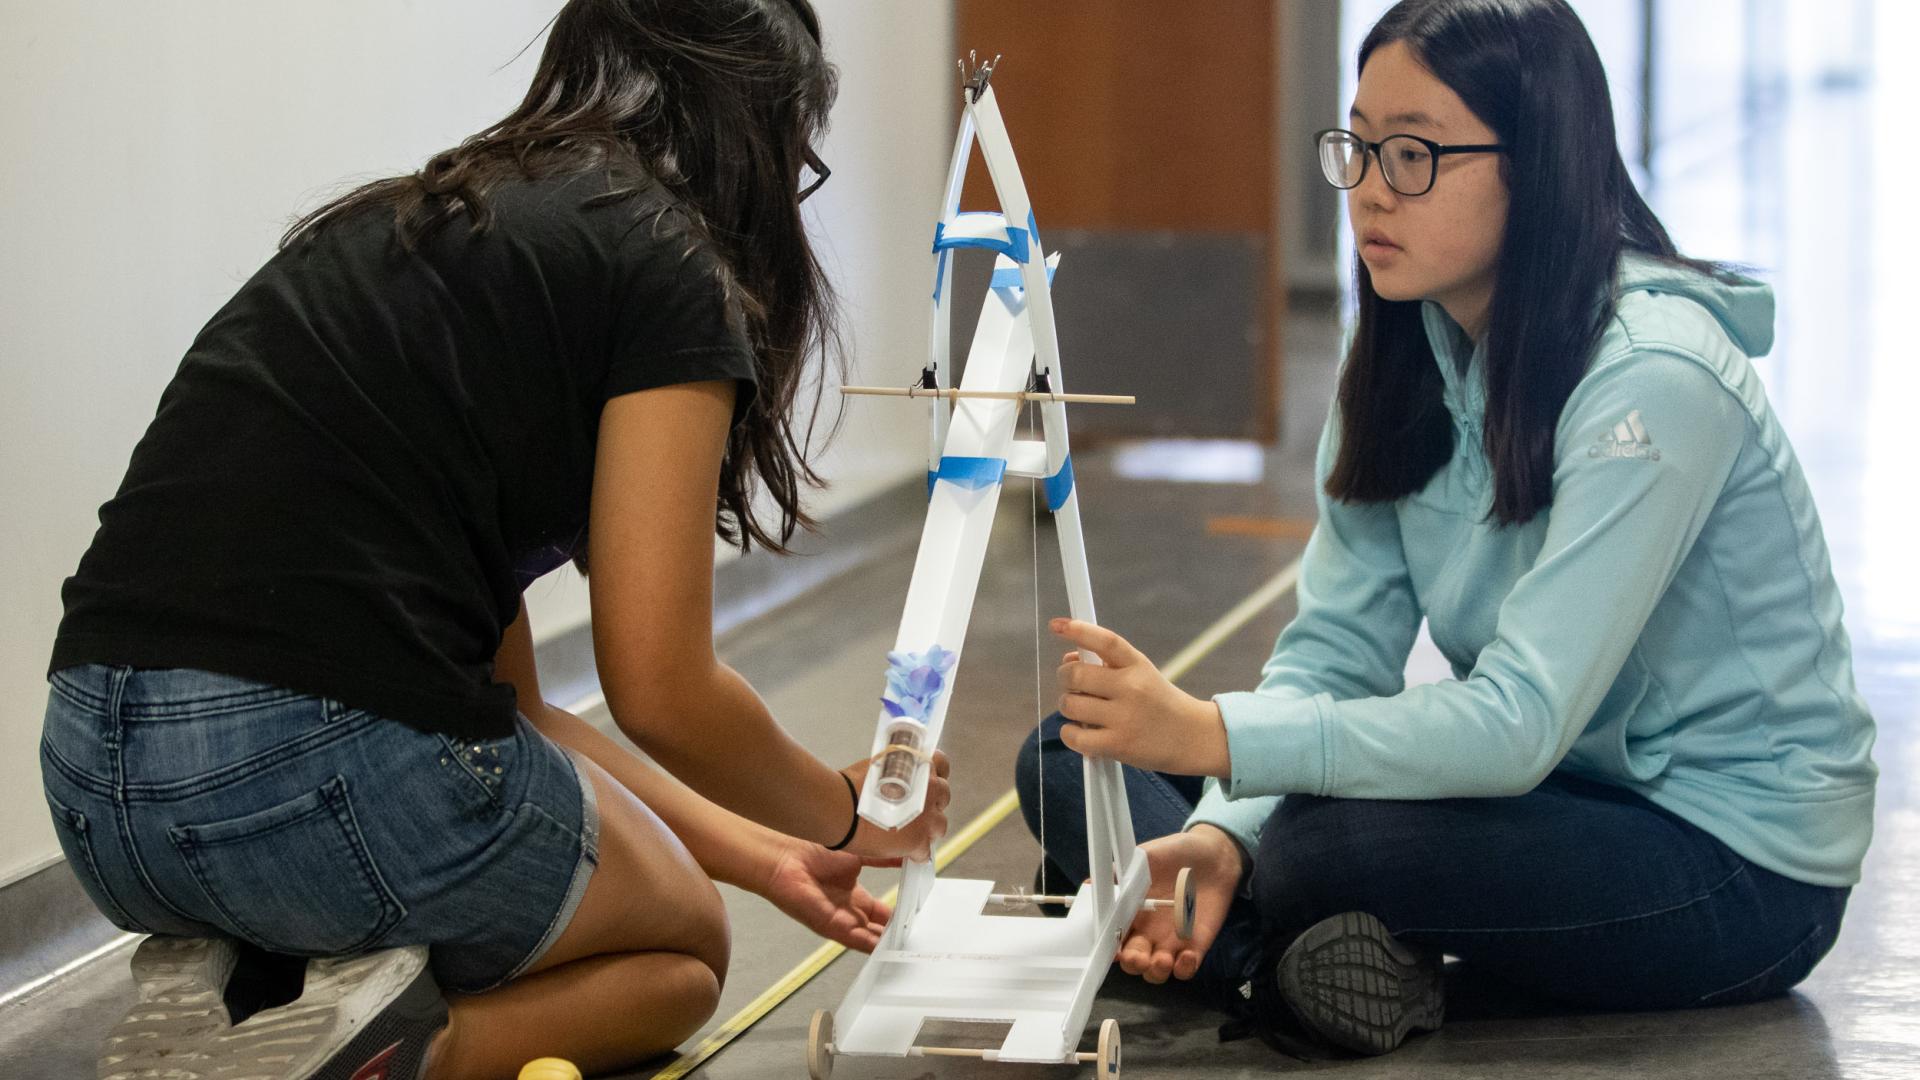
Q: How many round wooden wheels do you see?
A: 3